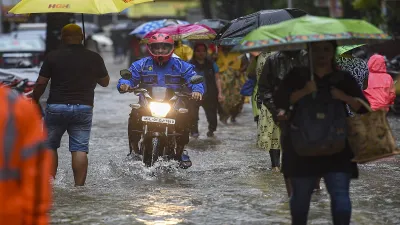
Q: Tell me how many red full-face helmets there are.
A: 1